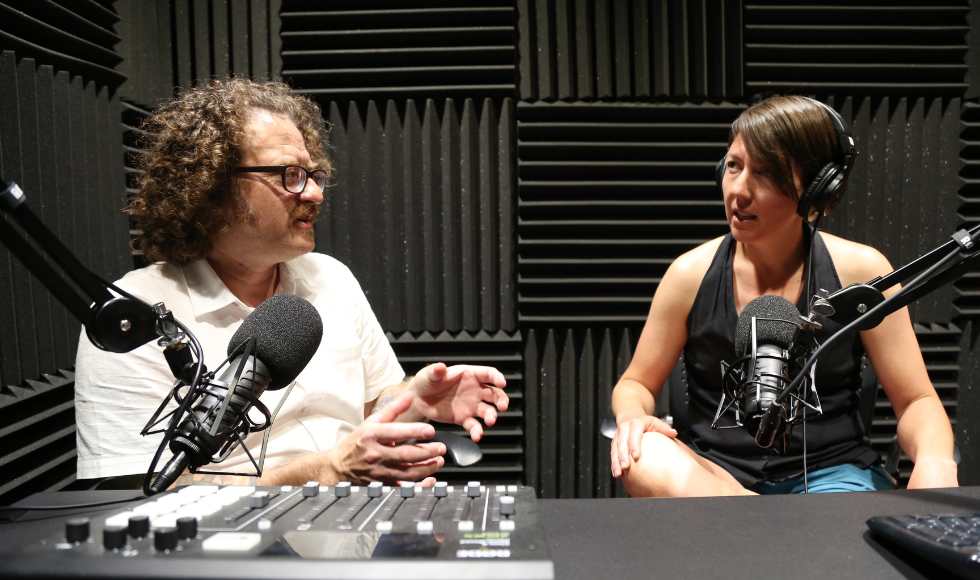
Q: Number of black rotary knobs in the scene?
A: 5